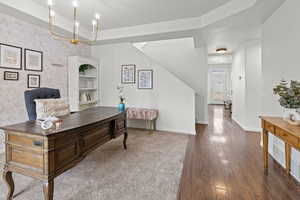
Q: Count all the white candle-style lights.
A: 6